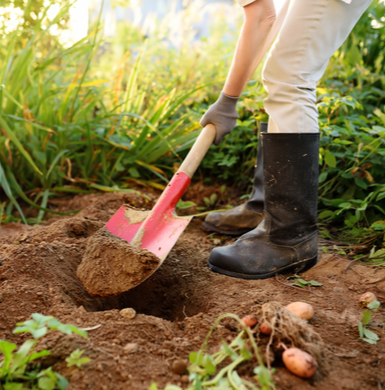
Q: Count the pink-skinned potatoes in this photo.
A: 5